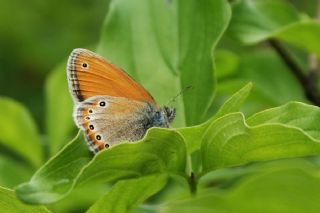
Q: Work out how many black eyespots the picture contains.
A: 7